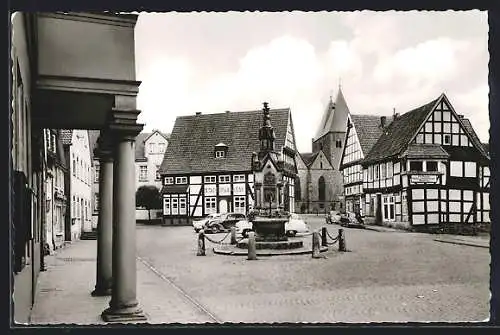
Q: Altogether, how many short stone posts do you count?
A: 6